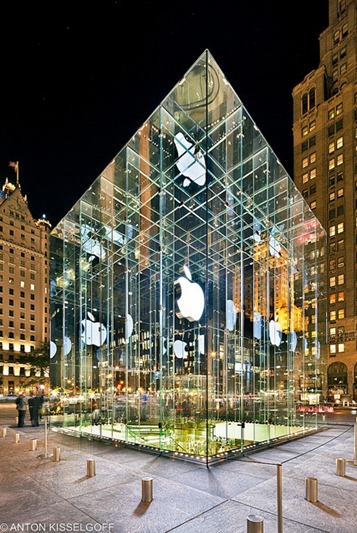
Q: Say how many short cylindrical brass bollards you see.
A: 9